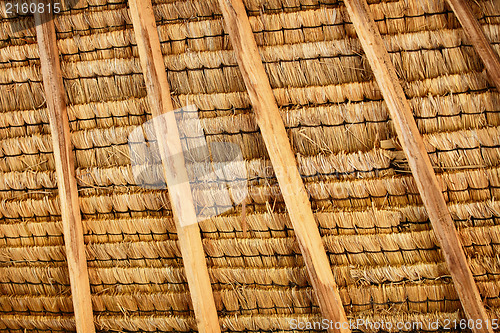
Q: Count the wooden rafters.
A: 5